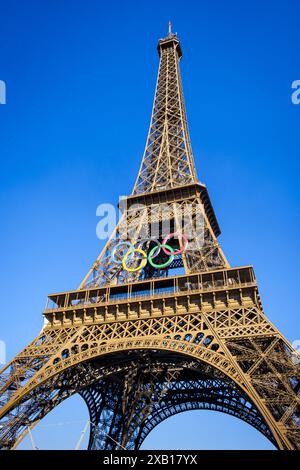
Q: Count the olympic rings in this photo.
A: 5